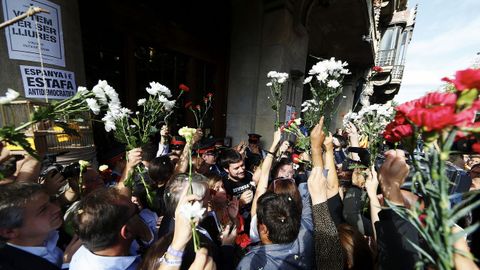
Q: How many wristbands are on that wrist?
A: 2